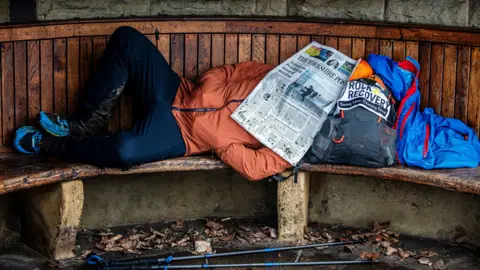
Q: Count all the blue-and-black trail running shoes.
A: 2